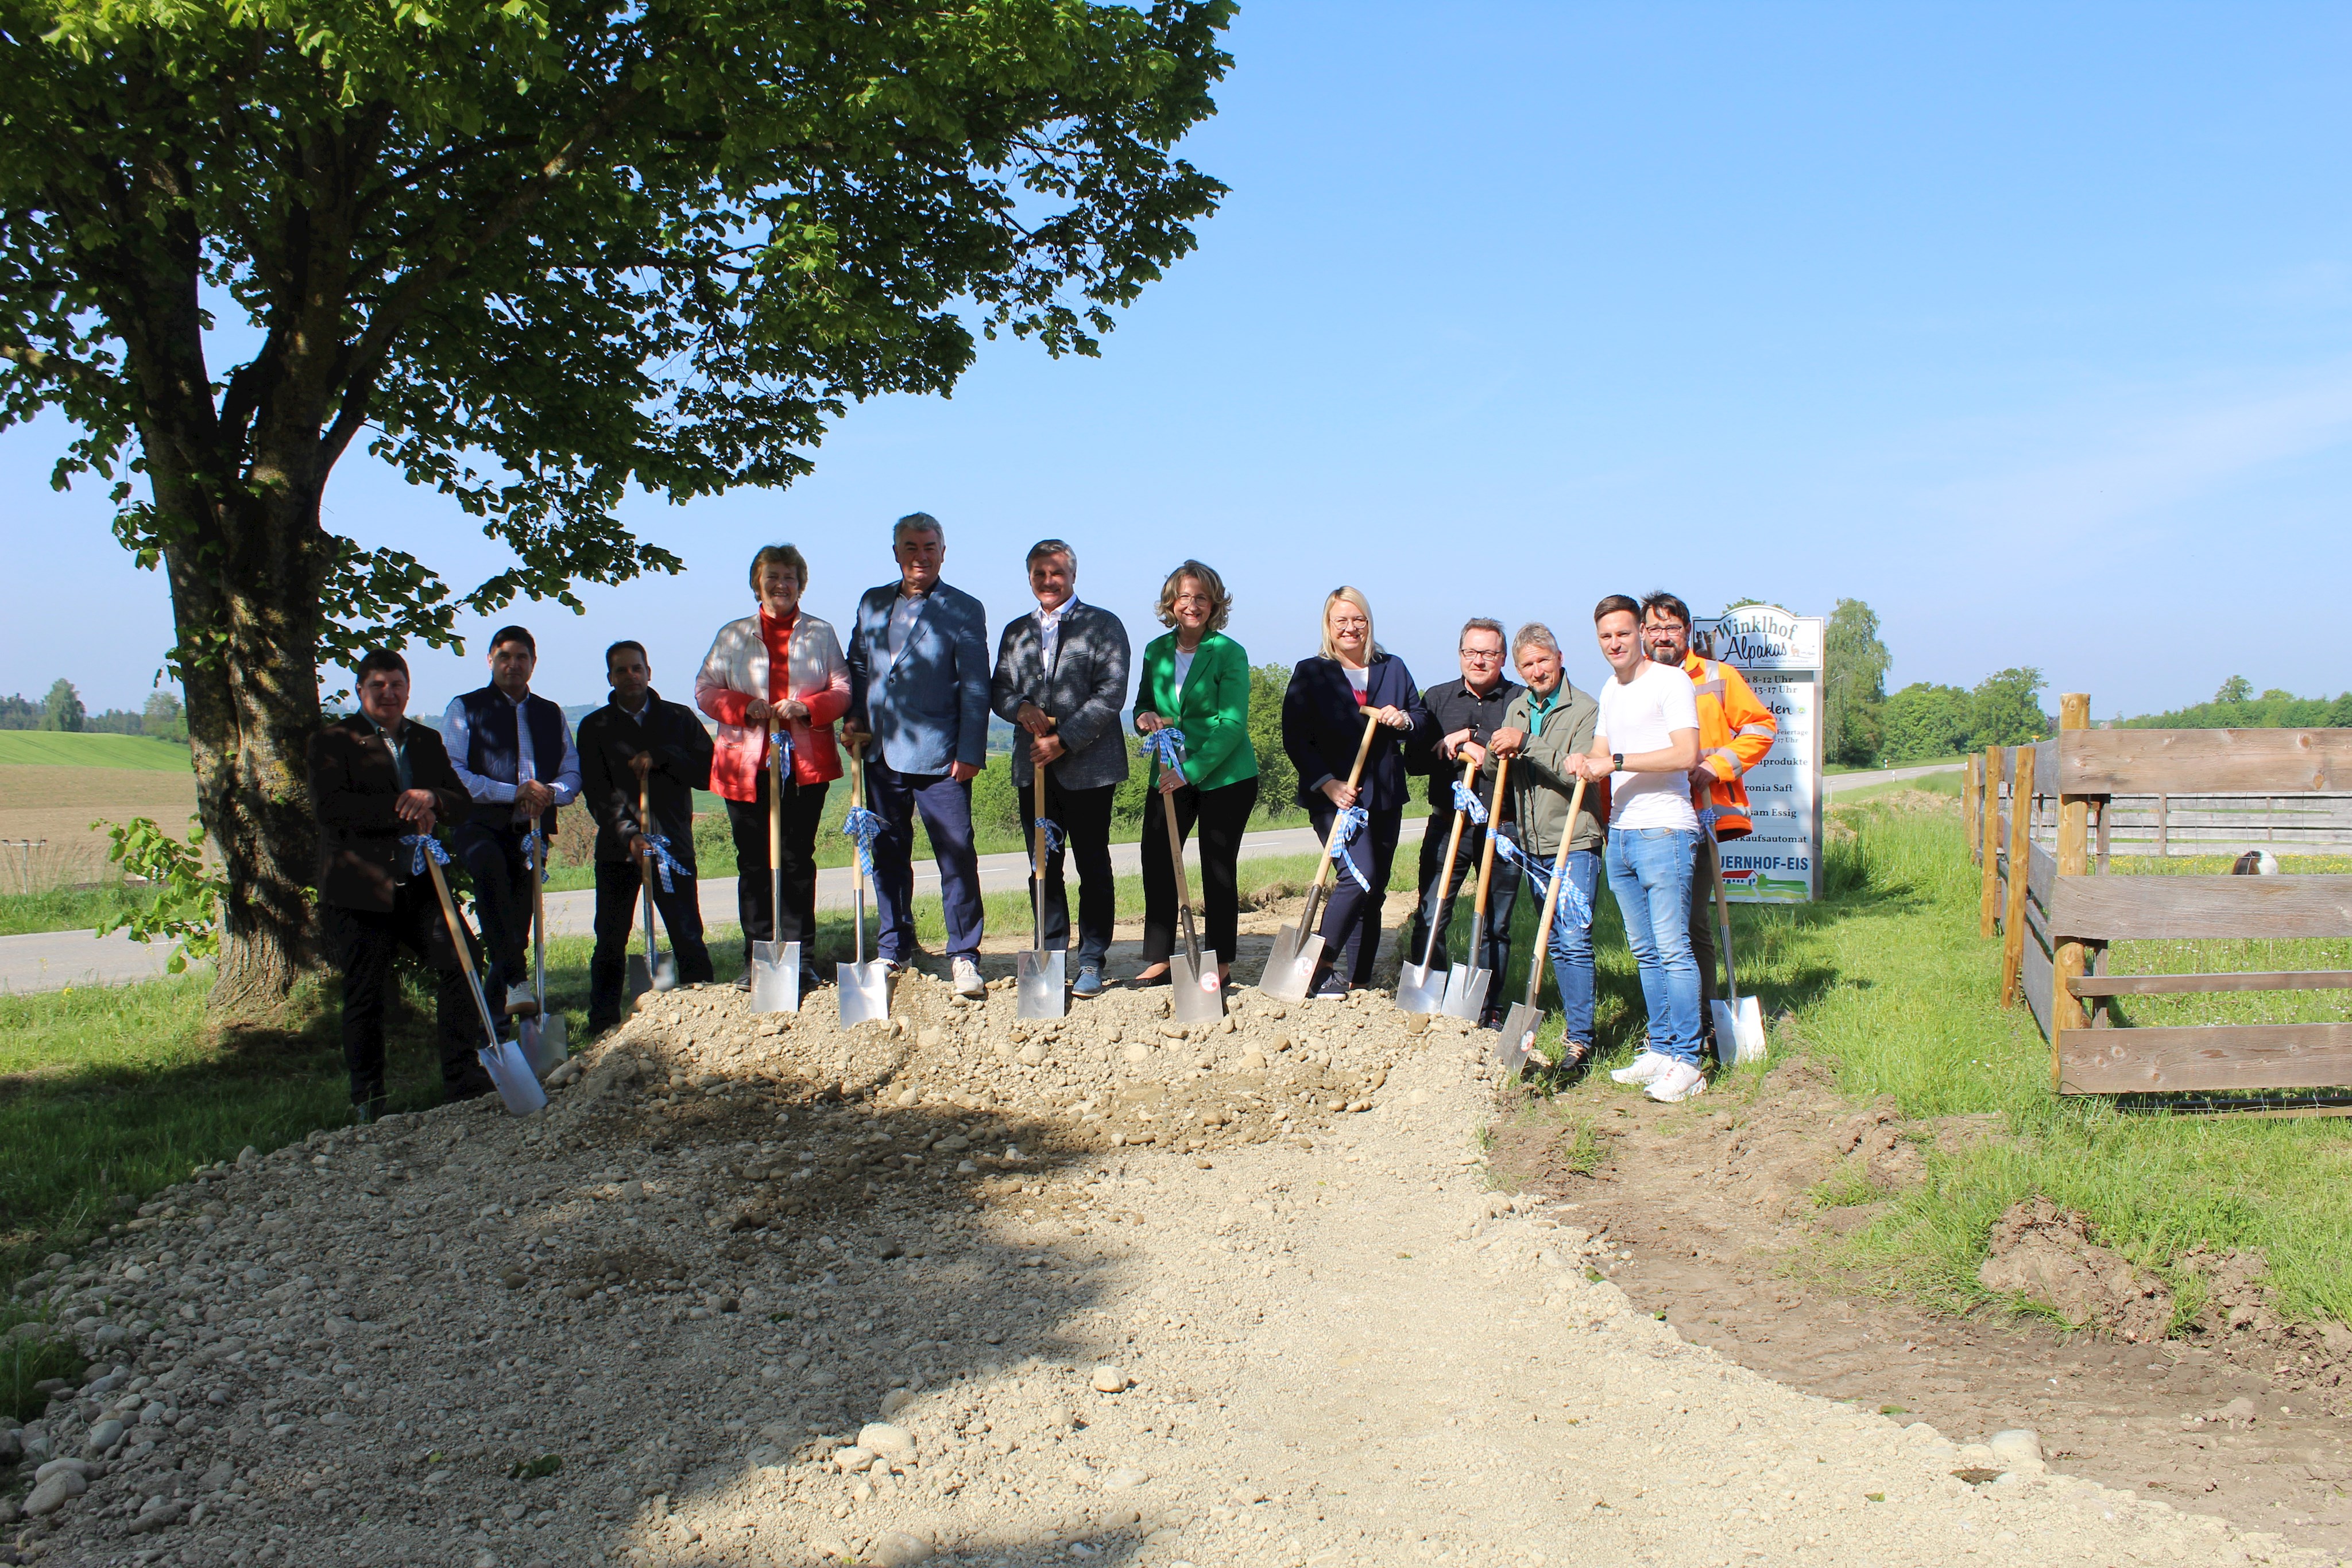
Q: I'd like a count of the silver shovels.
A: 12